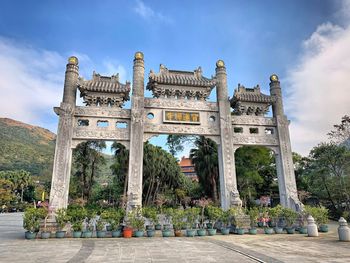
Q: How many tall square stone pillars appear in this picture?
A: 4